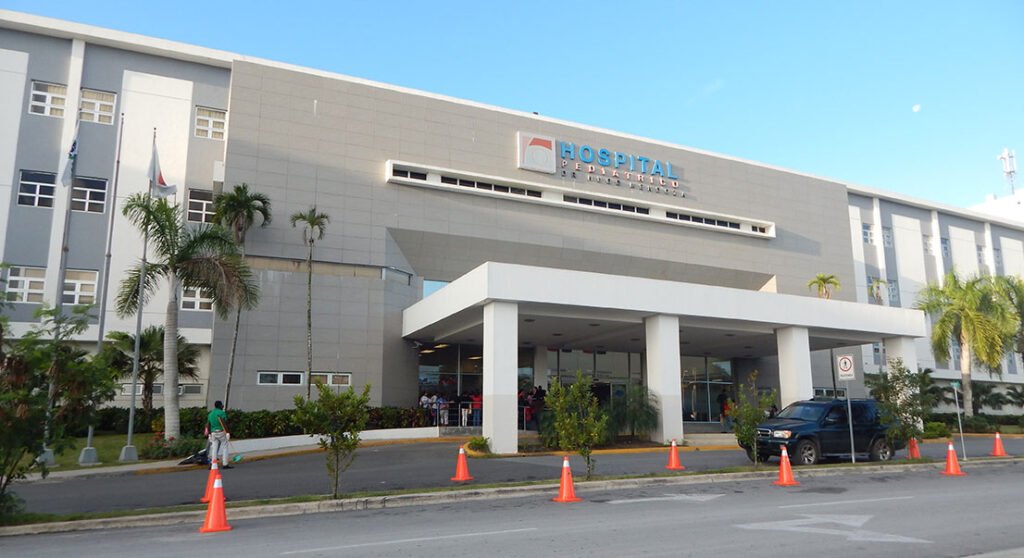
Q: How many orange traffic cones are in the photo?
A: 9